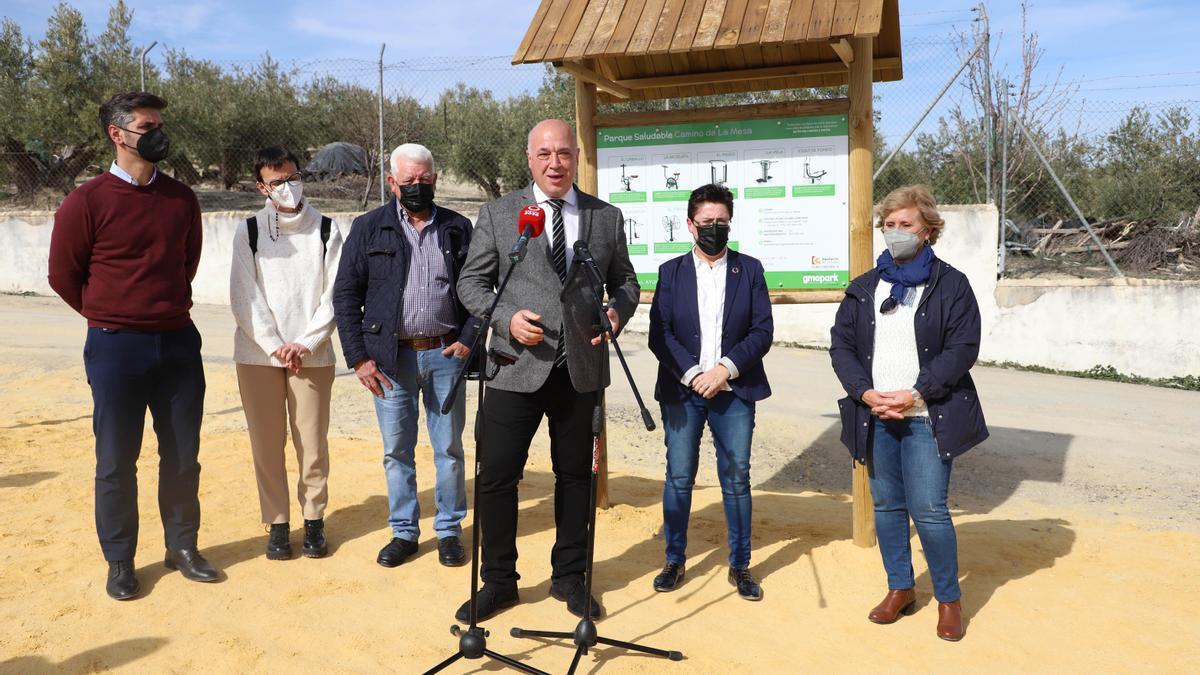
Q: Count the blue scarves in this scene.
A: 1